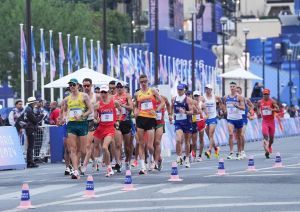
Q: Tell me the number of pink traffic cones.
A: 7